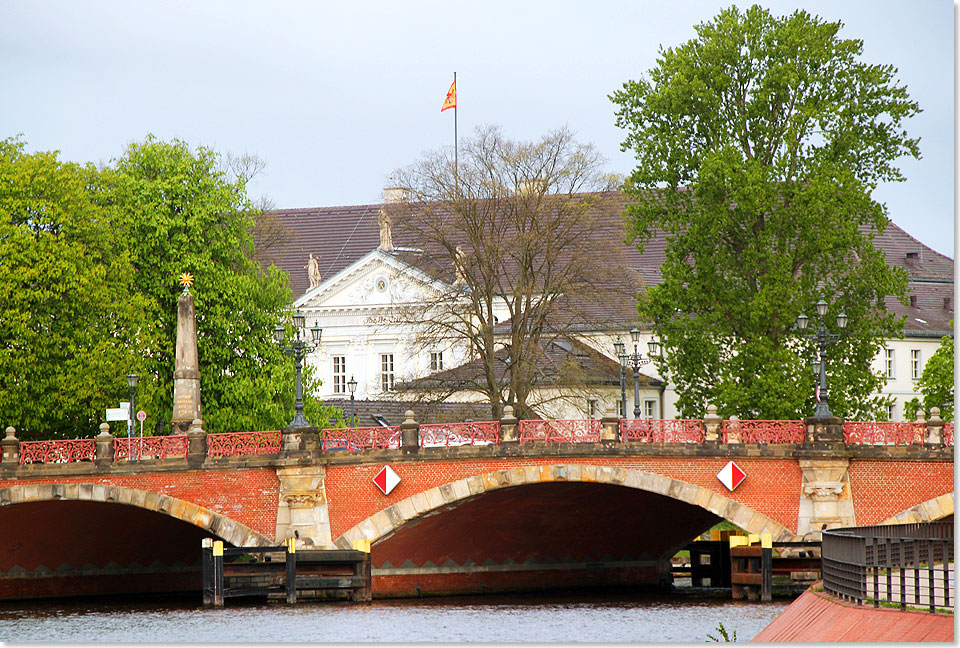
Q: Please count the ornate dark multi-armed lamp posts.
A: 3